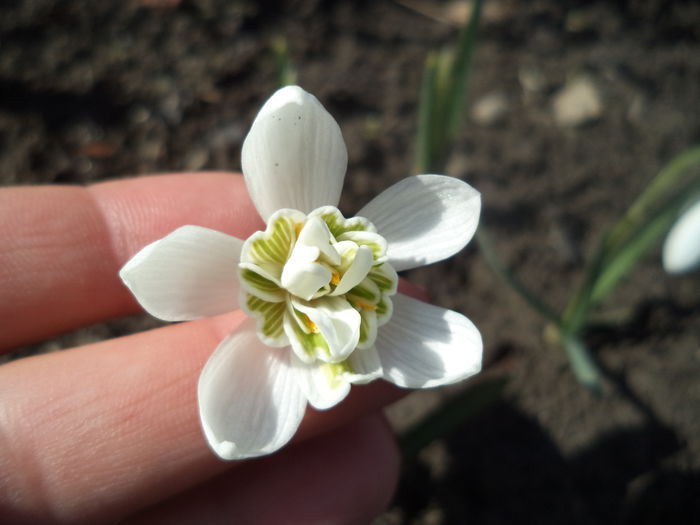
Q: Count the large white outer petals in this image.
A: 5